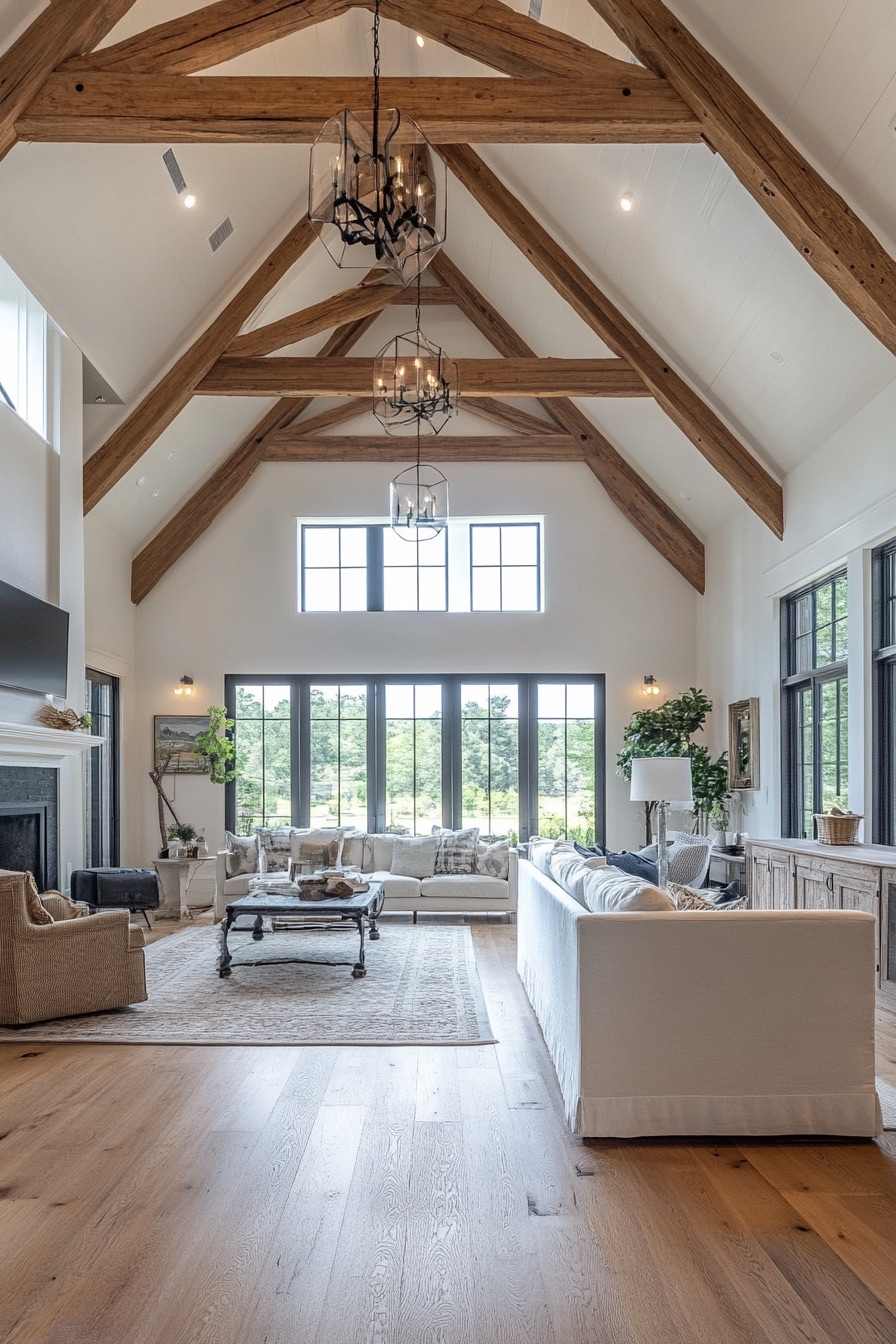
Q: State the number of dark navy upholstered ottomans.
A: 1